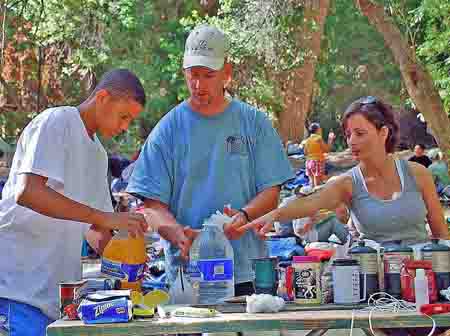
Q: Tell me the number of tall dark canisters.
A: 3